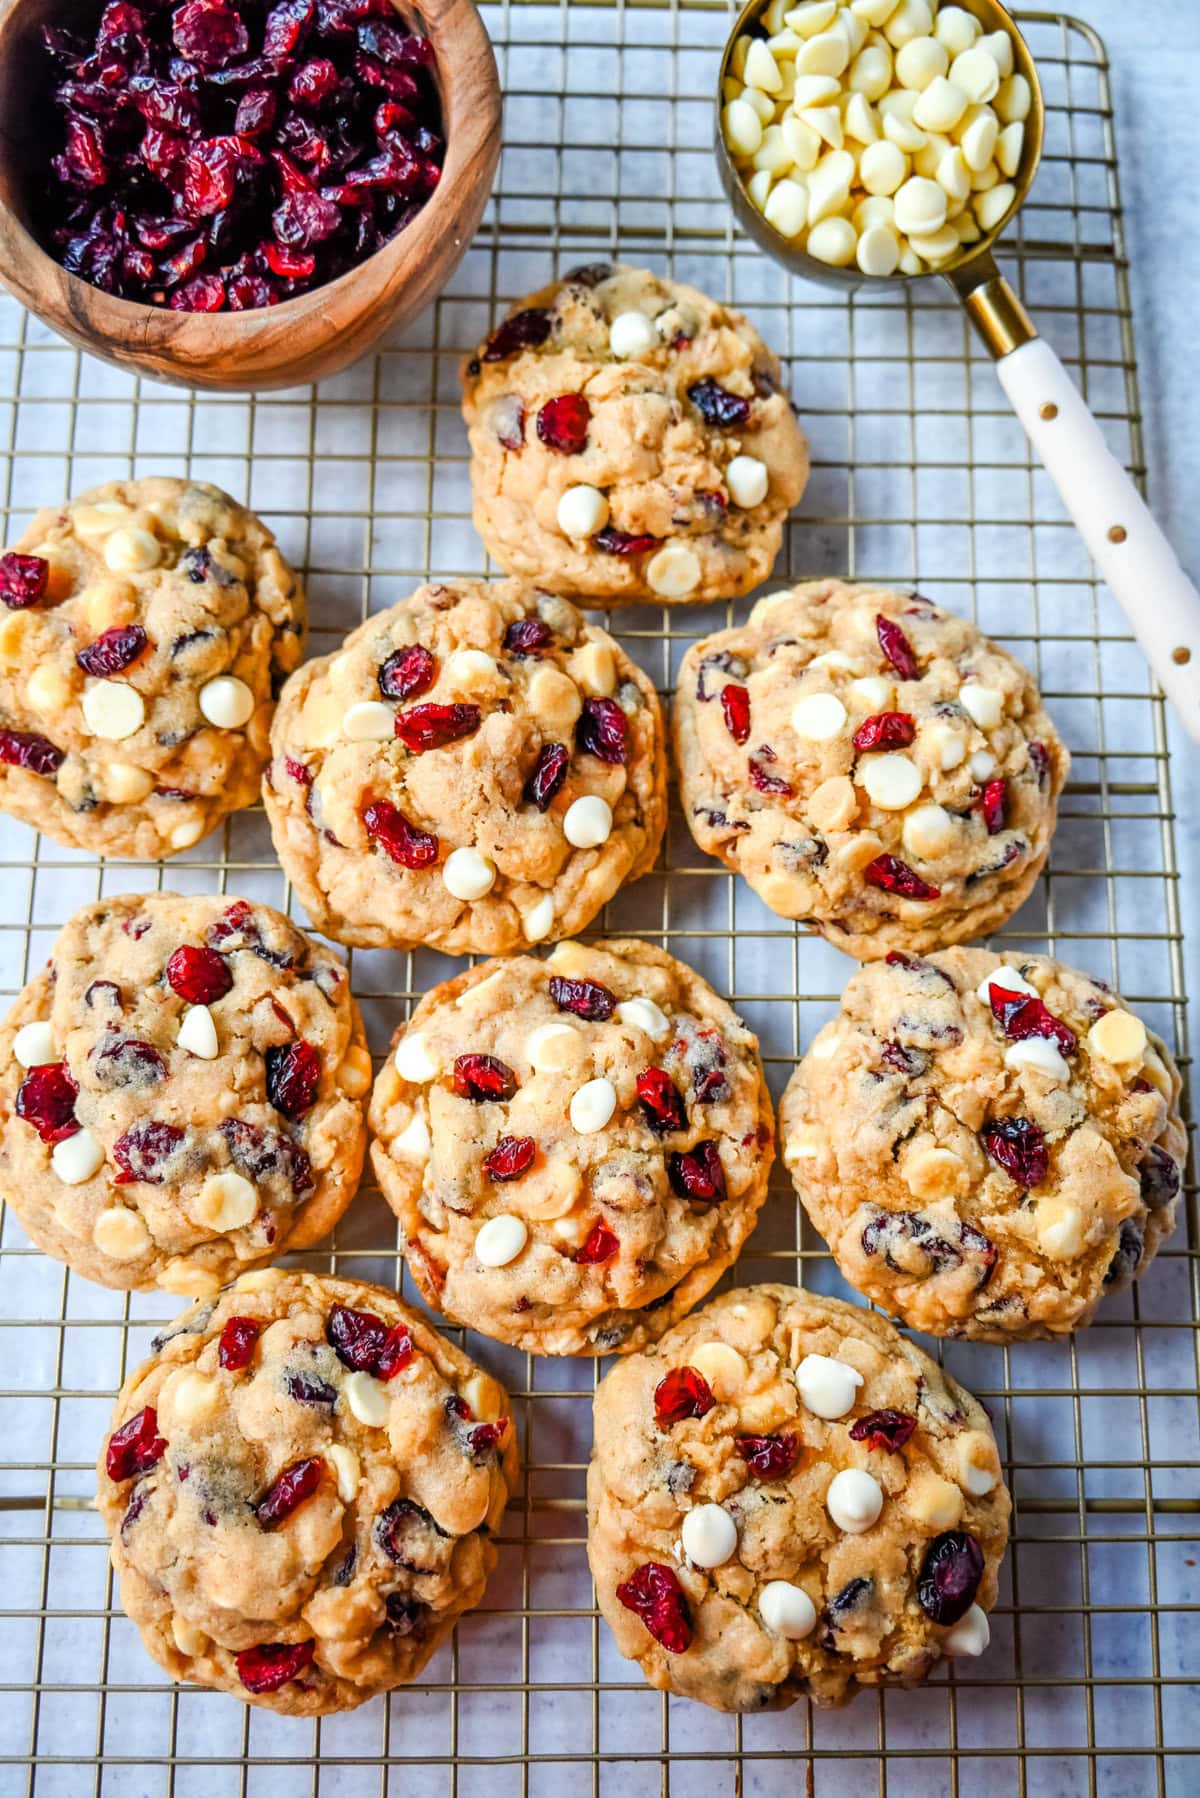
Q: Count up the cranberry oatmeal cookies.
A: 9